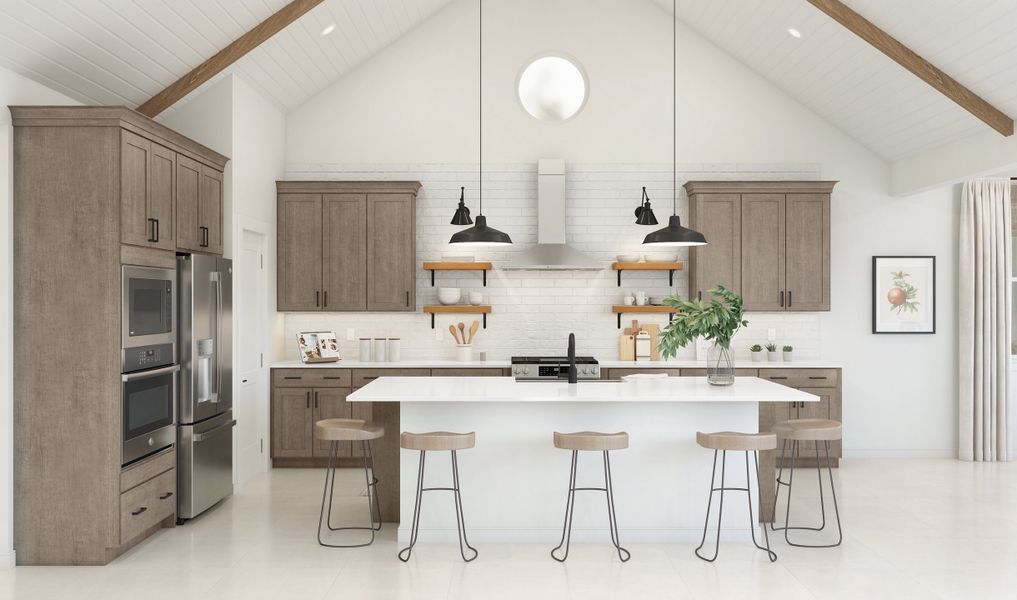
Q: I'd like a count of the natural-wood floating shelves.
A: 4